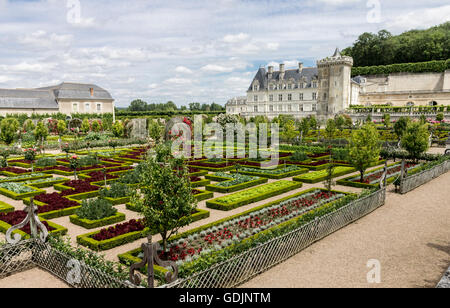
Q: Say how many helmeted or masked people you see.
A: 0